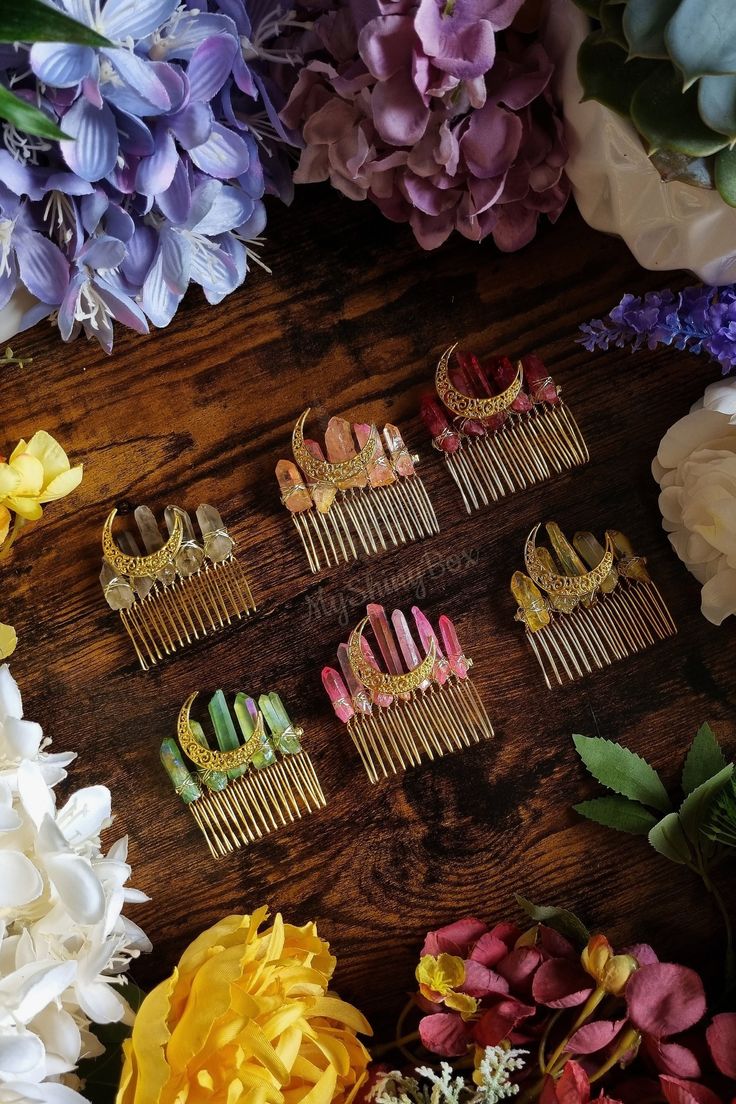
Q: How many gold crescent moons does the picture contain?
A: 6